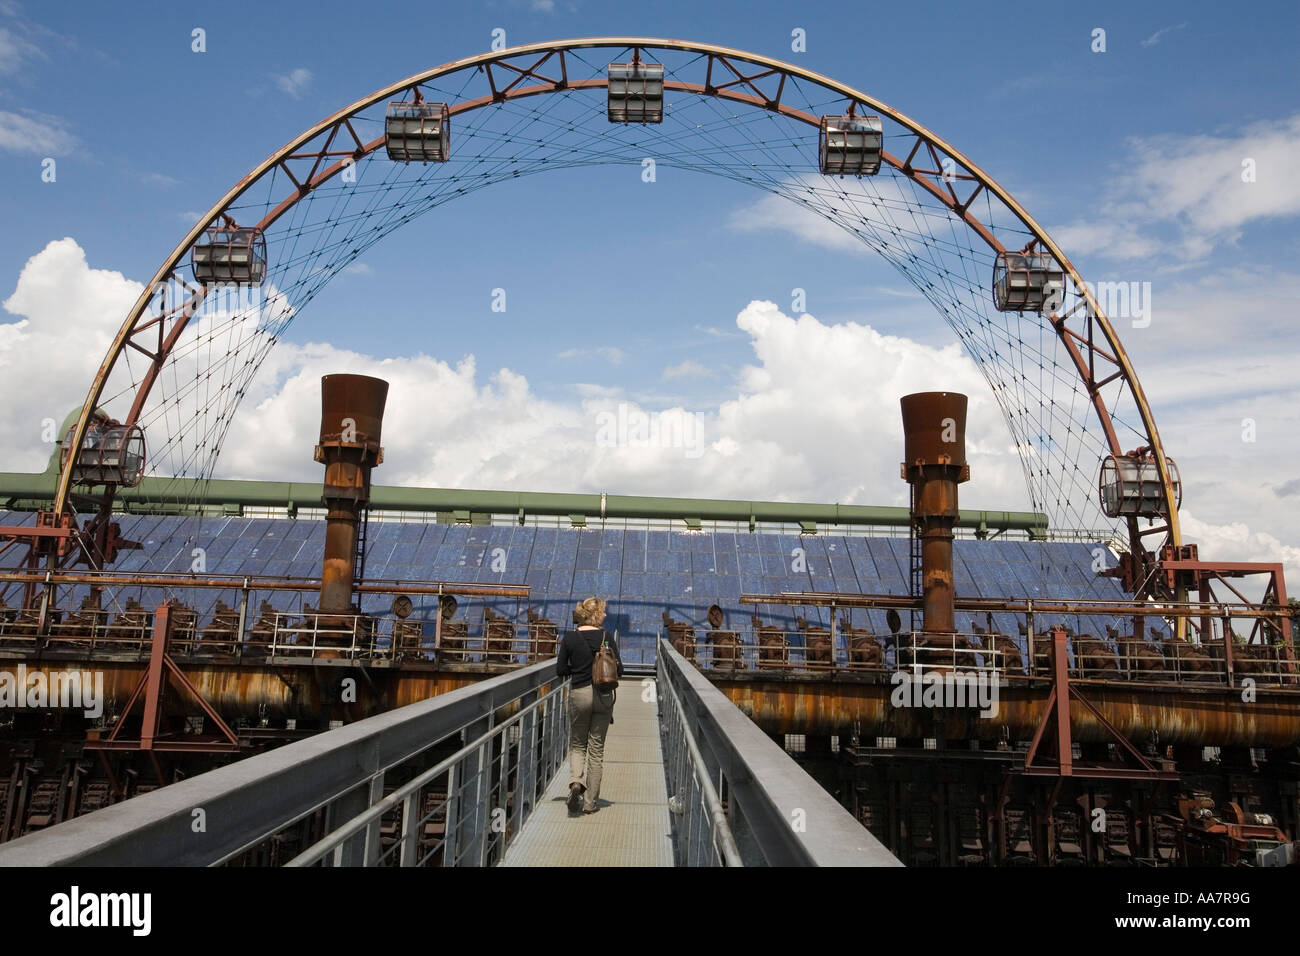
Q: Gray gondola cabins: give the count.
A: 7